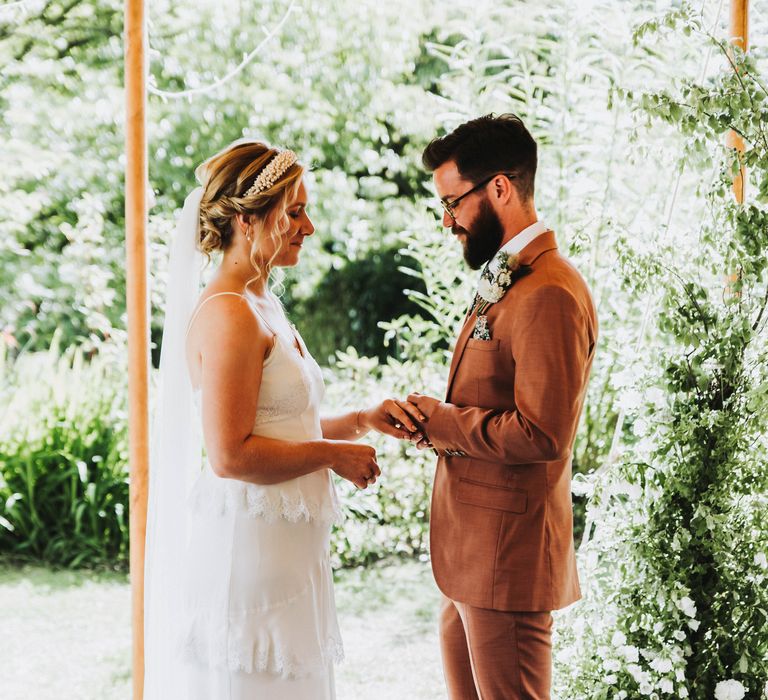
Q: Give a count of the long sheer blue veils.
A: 0